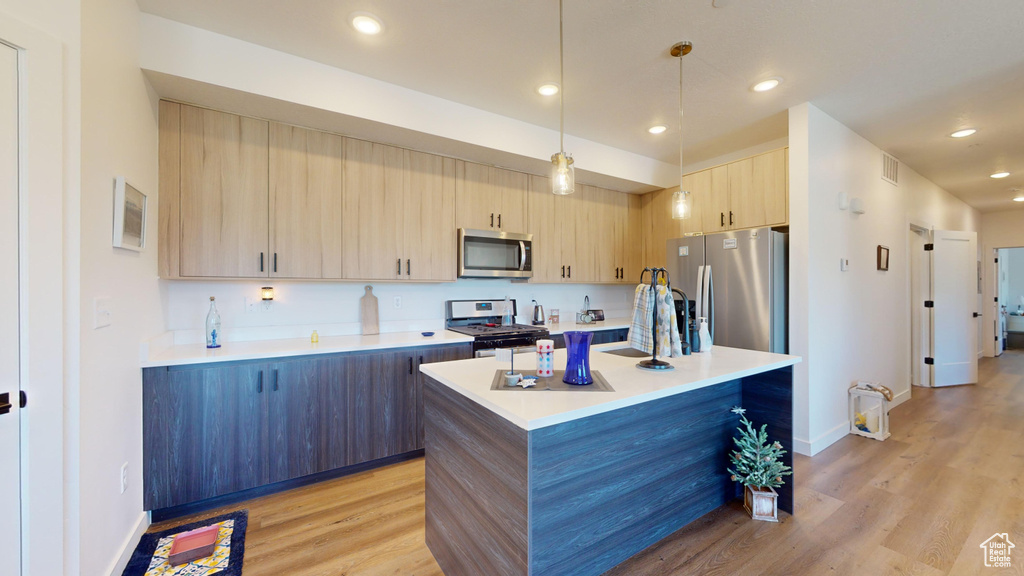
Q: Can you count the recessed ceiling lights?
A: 7